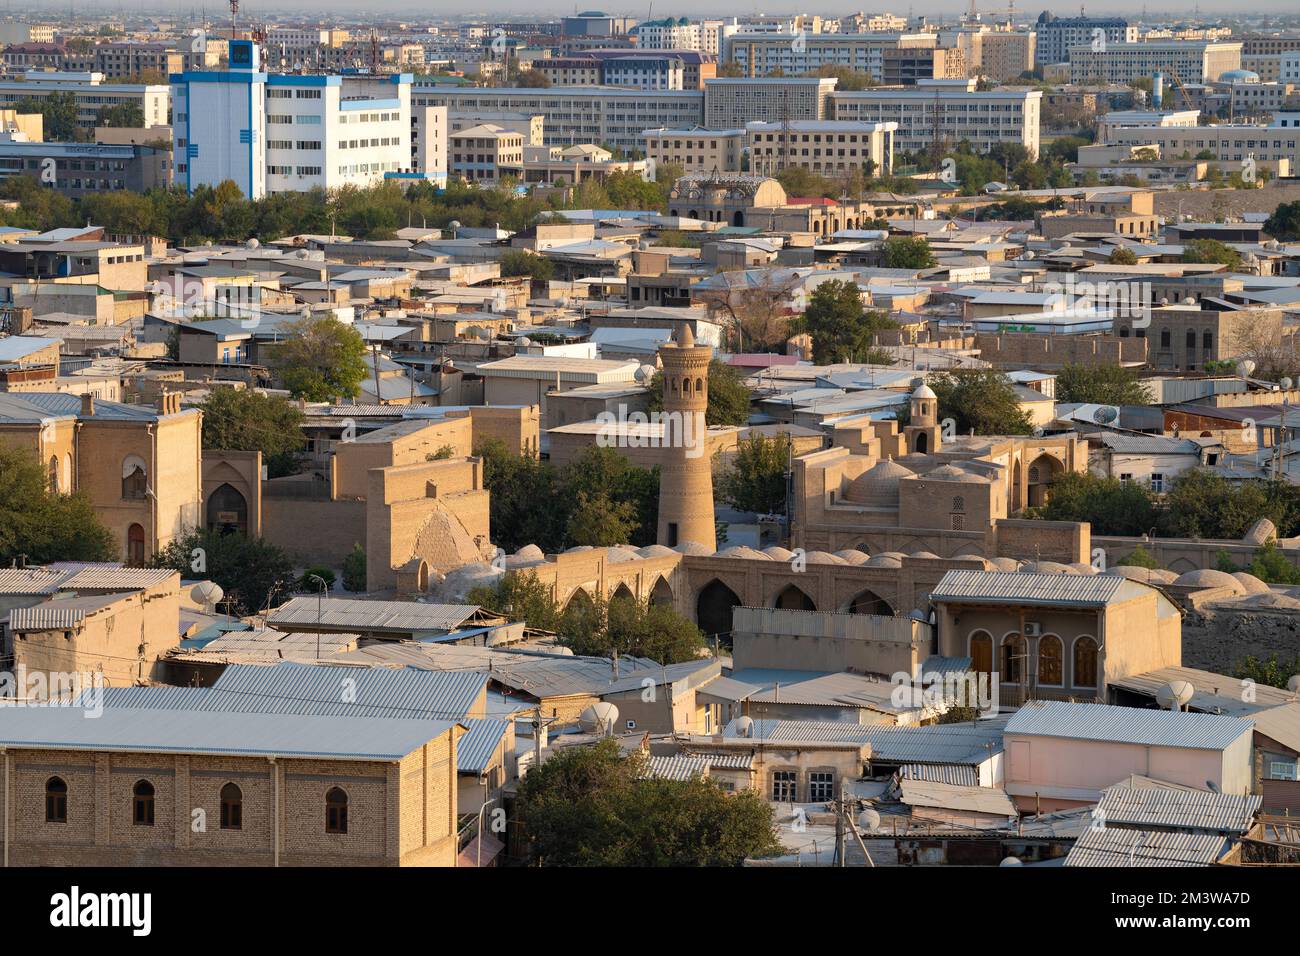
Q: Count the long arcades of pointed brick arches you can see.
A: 1